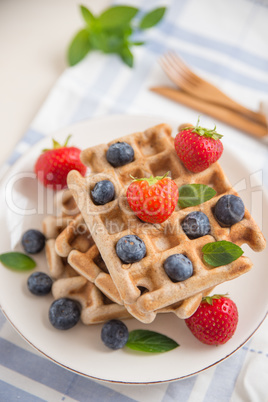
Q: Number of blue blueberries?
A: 10